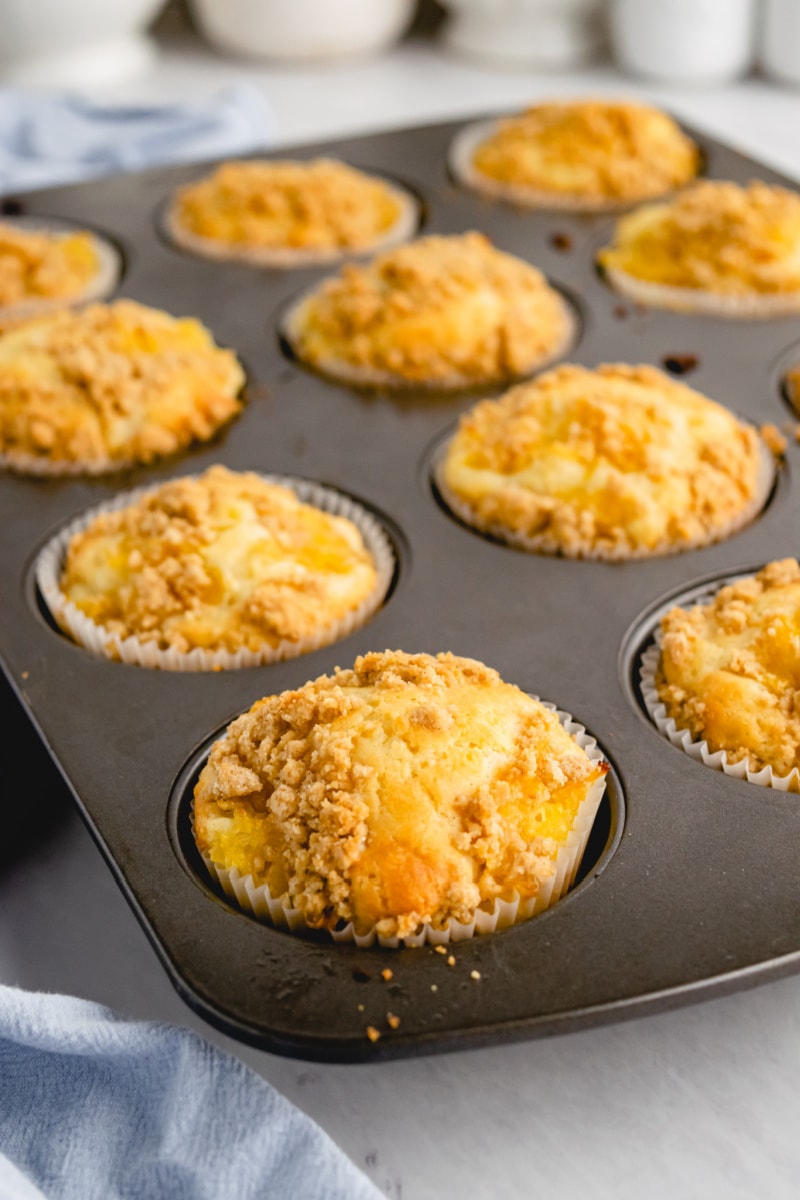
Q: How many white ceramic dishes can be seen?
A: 5